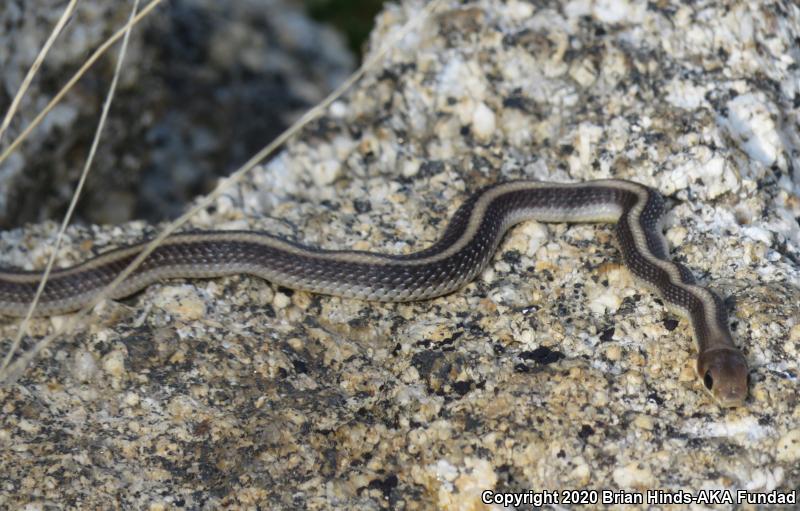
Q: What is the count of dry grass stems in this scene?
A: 4